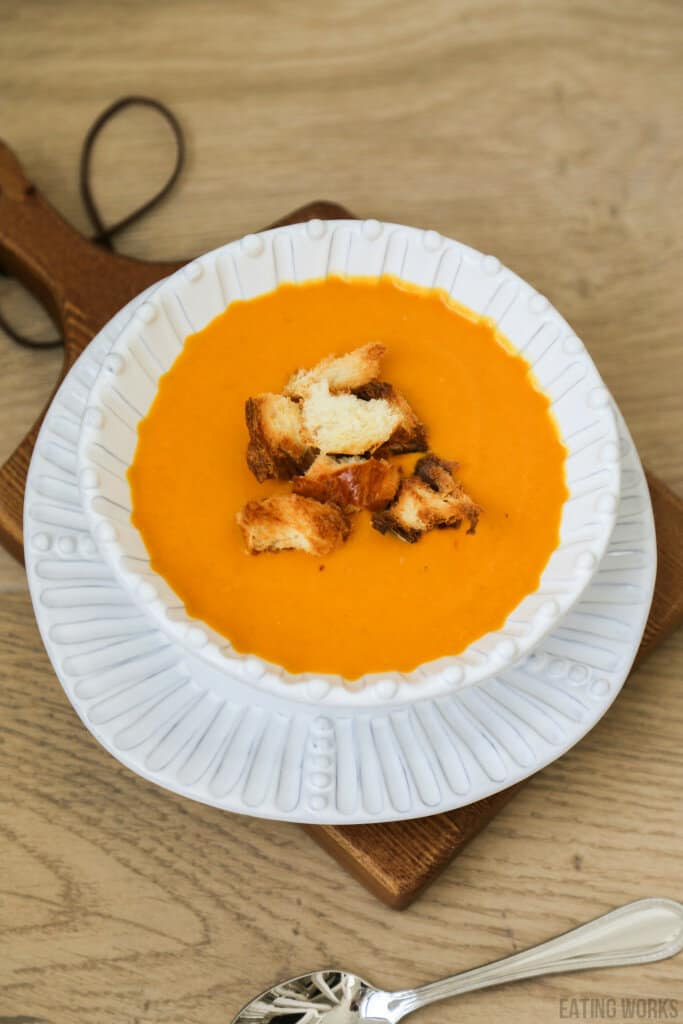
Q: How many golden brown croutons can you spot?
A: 7